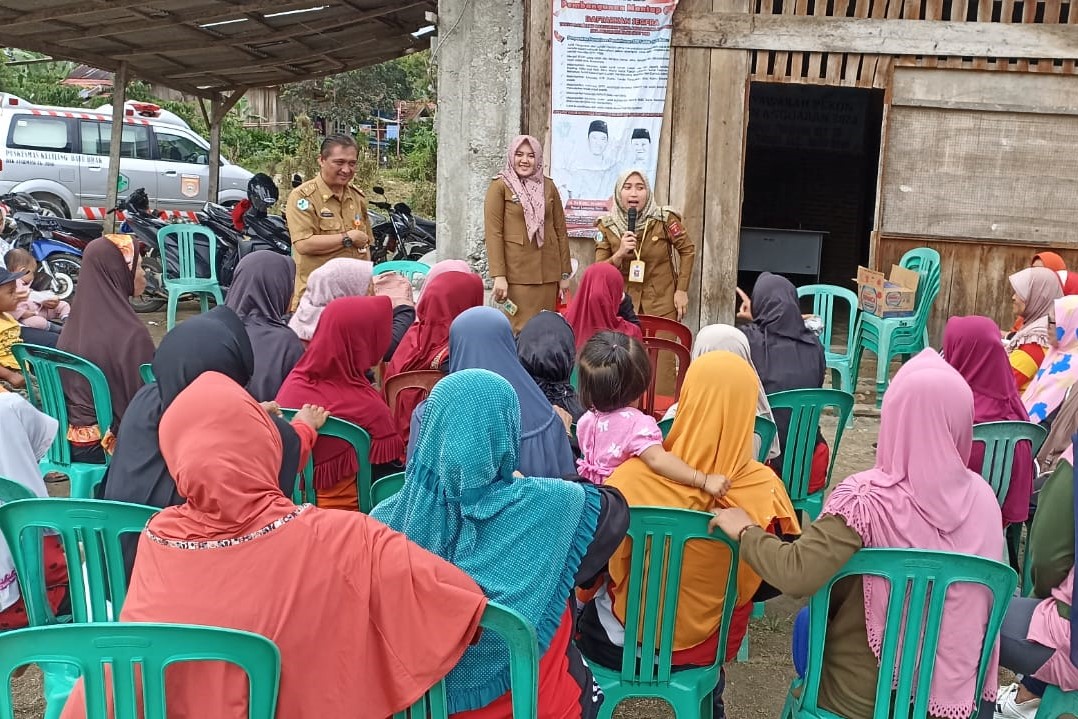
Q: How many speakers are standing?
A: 3